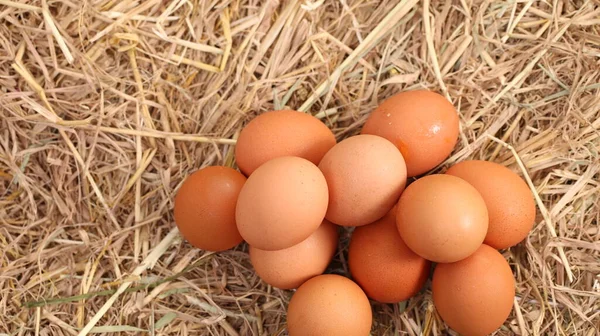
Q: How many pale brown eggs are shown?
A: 11